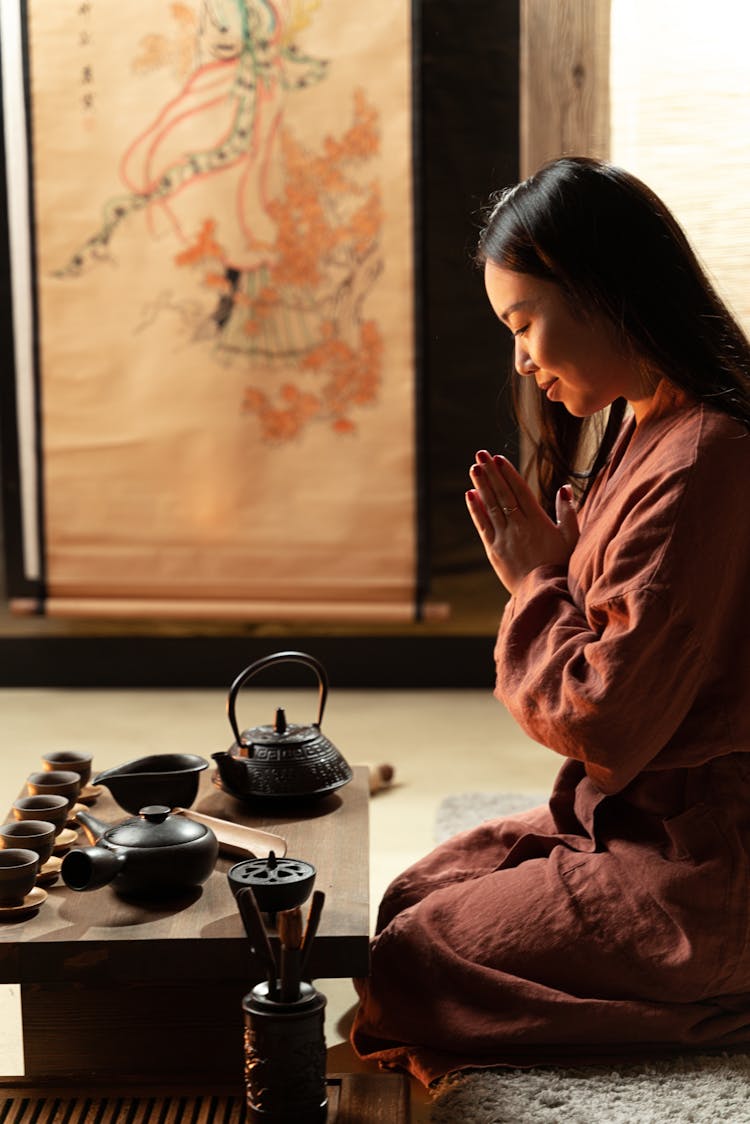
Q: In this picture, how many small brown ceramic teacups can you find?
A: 5